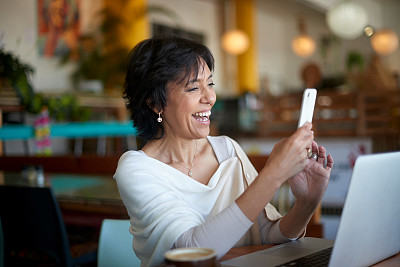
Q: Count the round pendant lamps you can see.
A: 4